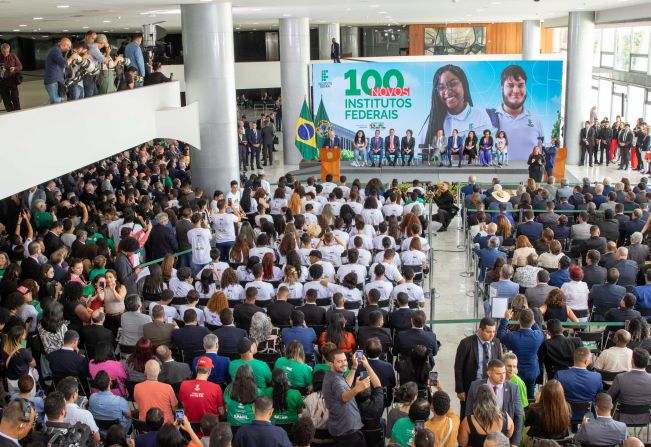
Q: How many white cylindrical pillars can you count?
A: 5